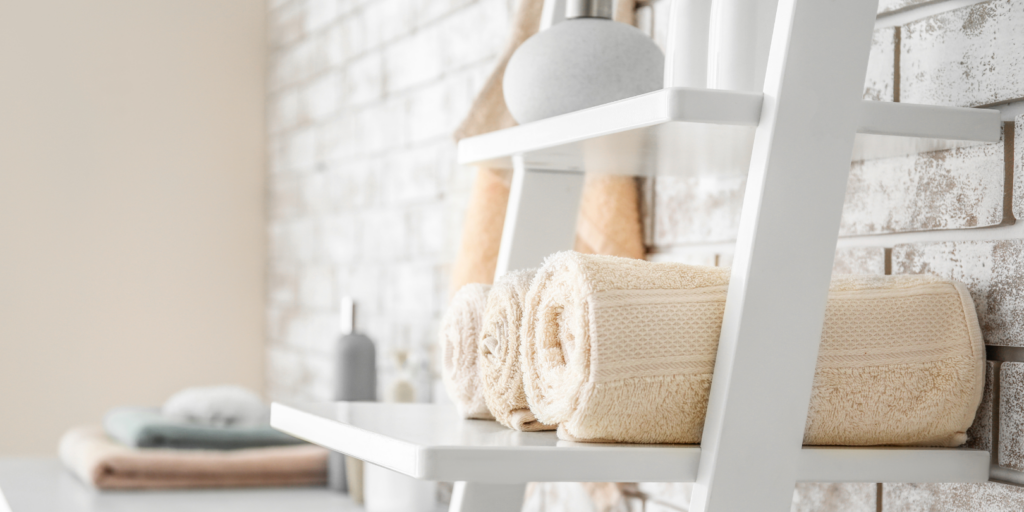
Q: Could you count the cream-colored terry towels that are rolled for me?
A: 3